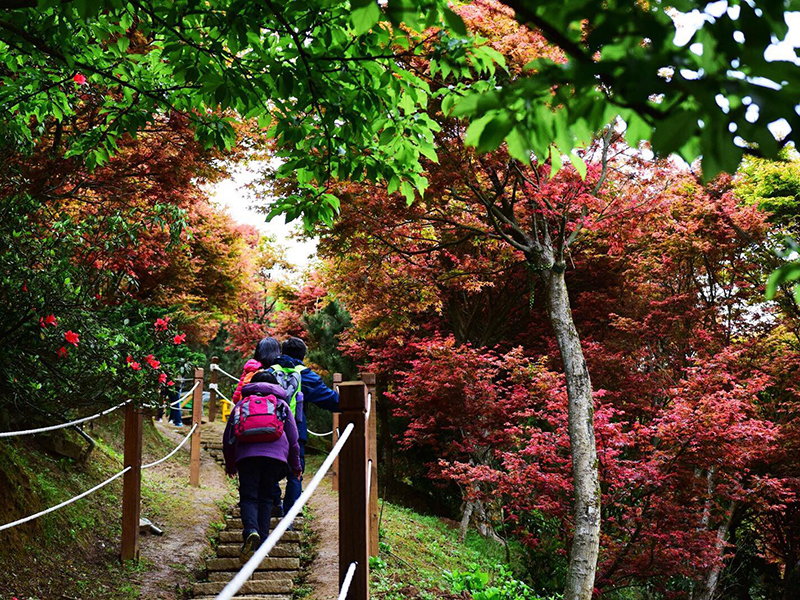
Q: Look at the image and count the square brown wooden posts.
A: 6